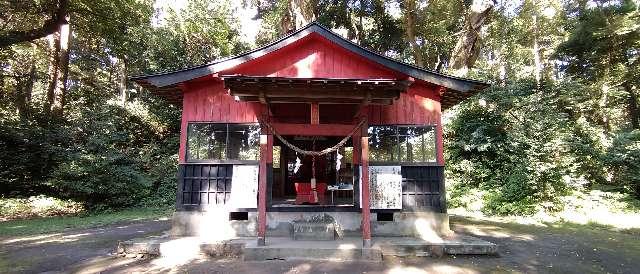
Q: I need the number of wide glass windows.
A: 2